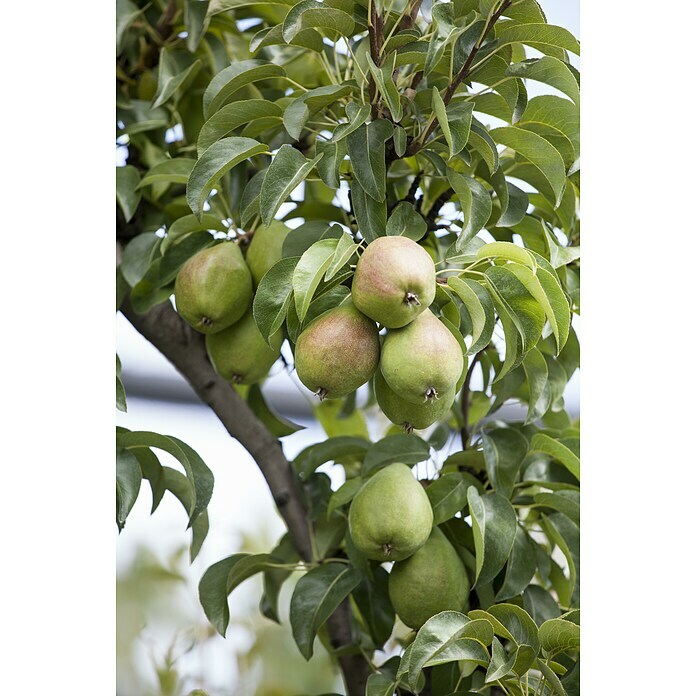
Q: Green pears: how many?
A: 9